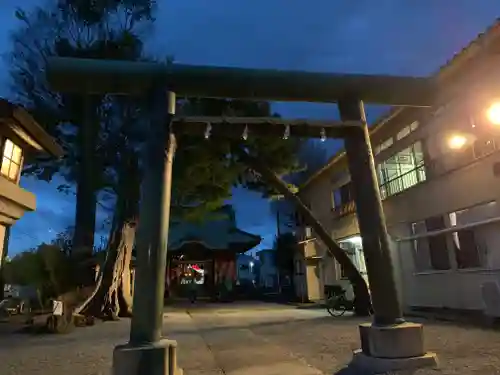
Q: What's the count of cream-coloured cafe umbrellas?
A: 0